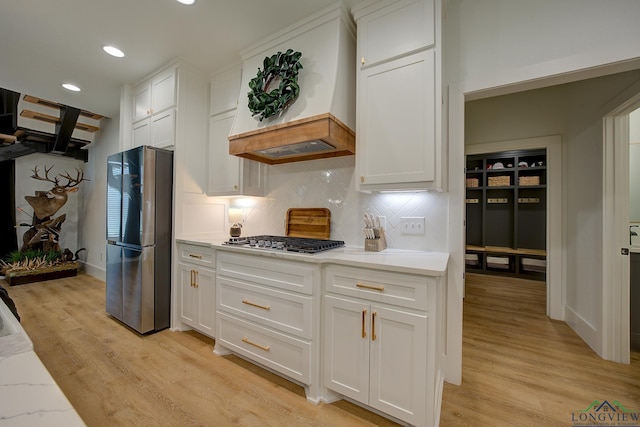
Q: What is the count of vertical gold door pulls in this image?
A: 4